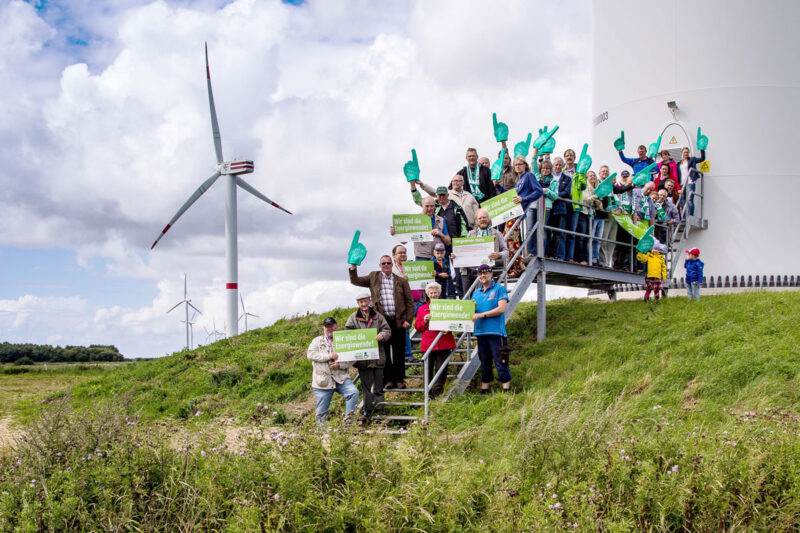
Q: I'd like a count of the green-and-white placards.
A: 6